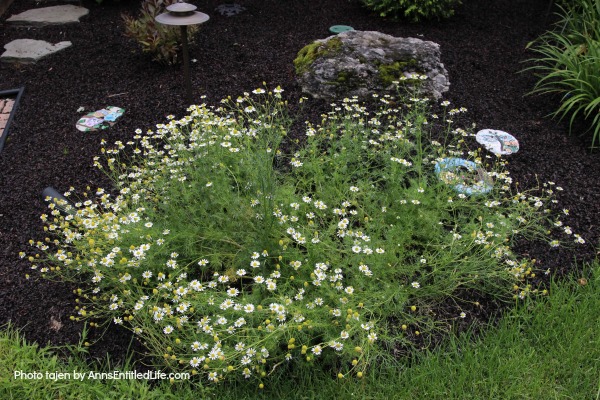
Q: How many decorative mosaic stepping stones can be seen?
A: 3